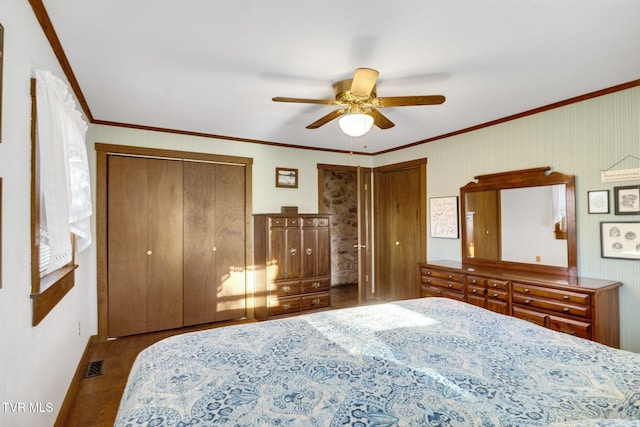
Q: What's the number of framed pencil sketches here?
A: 3